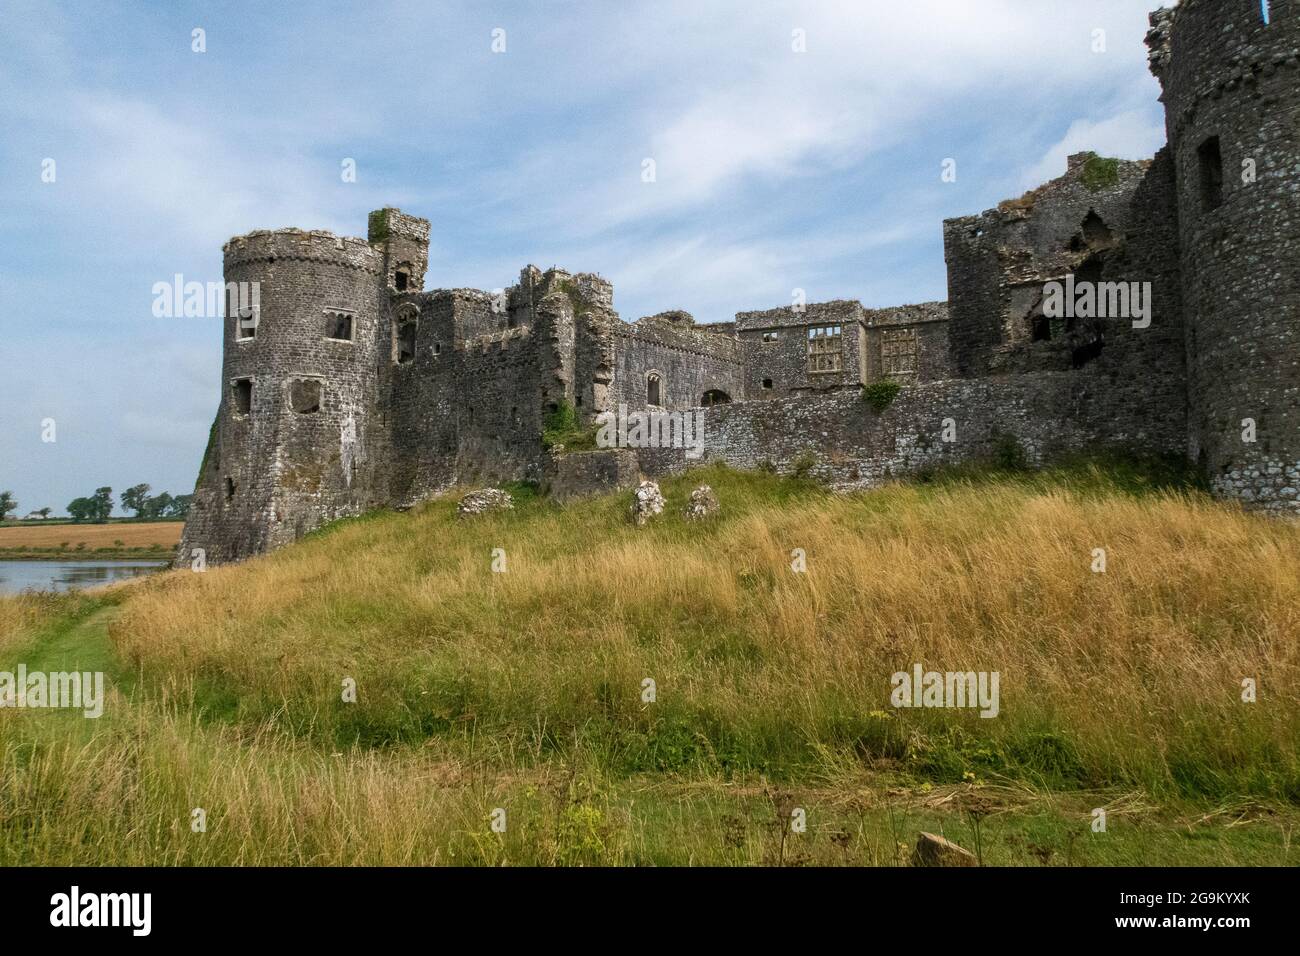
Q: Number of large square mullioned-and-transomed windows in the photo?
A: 2